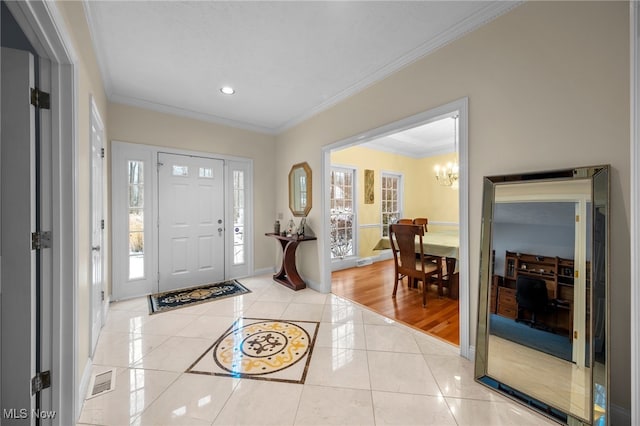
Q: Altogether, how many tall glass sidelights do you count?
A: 2